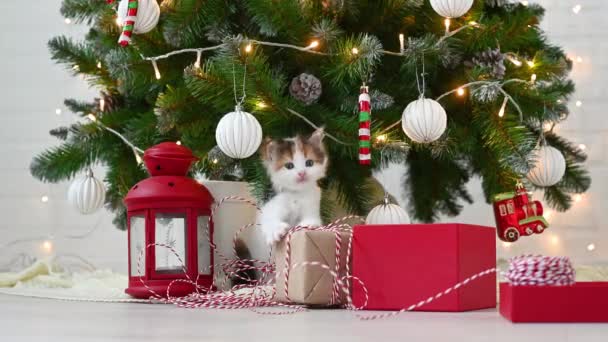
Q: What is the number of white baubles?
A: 7